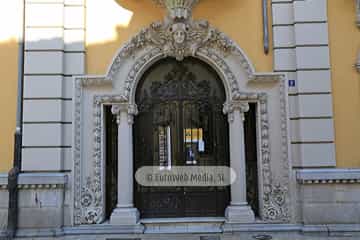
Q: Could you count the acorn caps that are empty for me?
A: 0